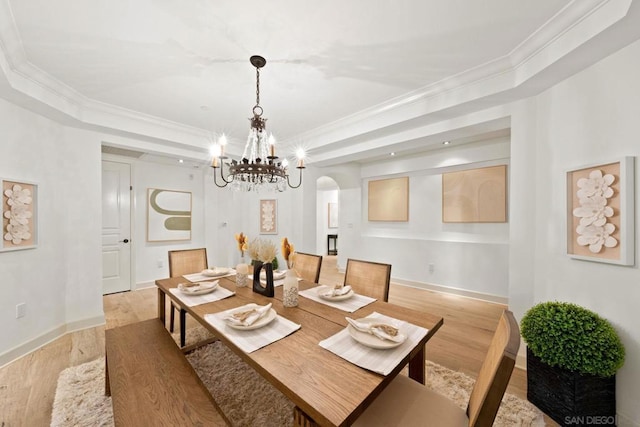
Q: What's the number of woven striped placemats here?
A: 6